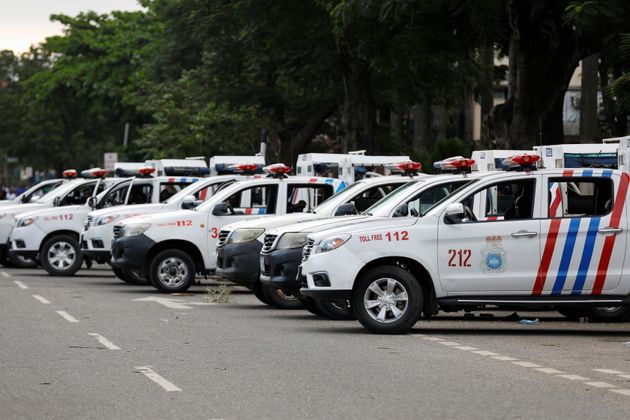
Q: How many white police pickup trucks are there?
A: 8